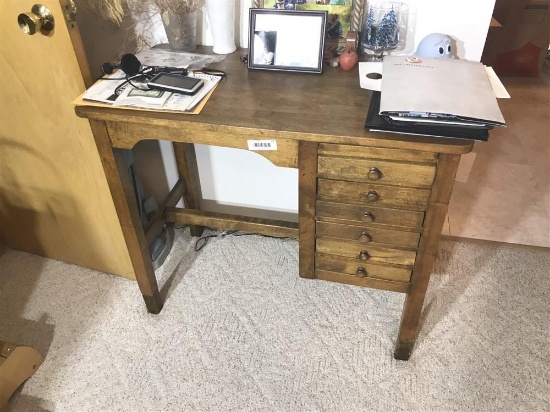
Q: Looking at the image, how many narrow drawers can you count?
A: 6